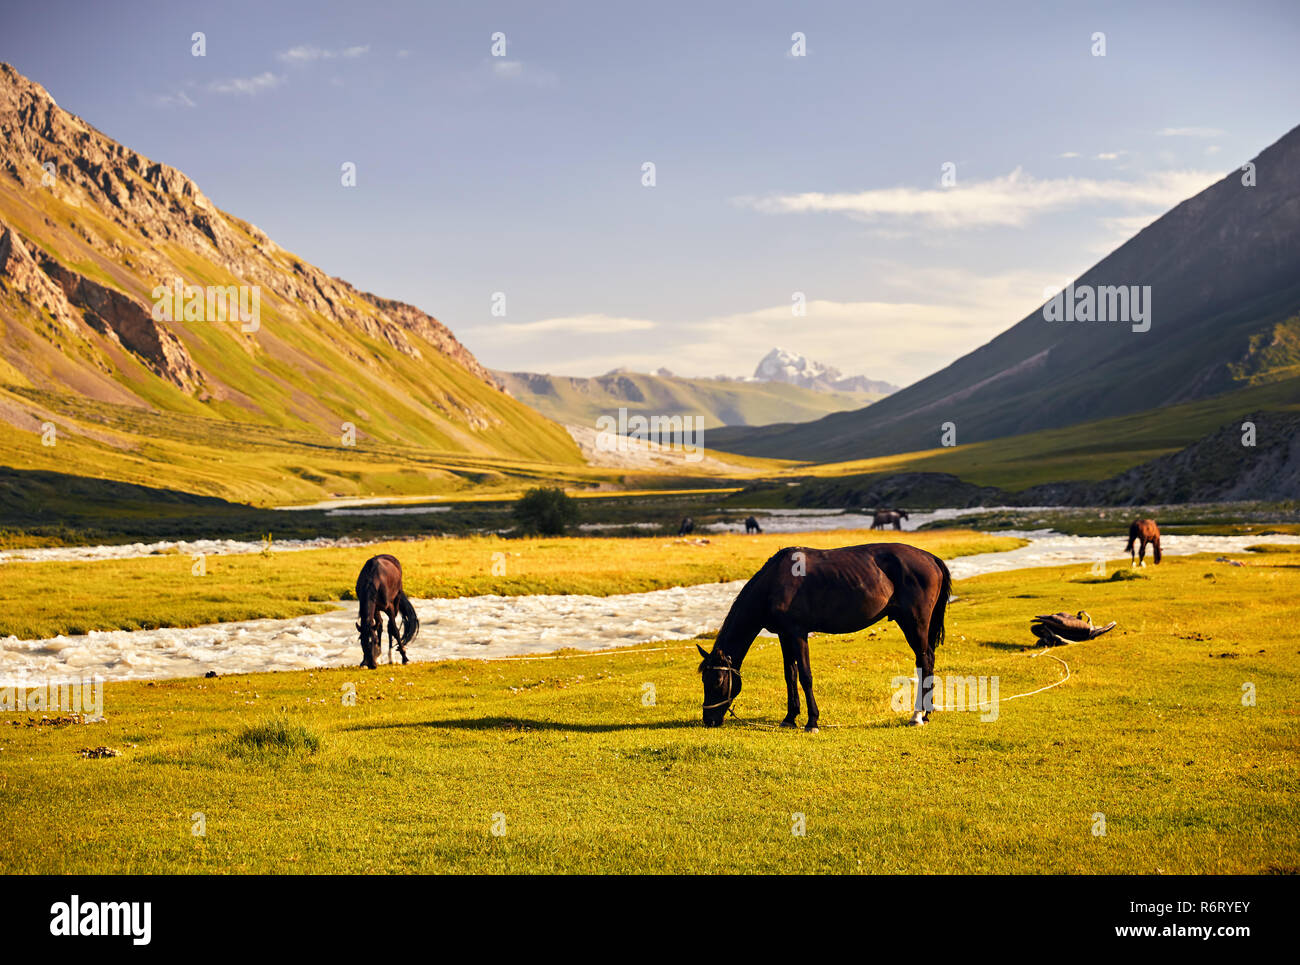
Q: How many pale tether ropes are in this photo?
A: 2